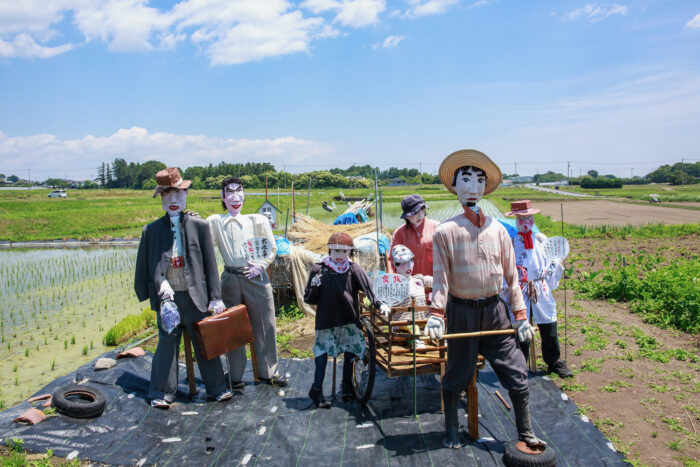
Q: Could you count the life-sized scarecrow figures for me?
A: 7